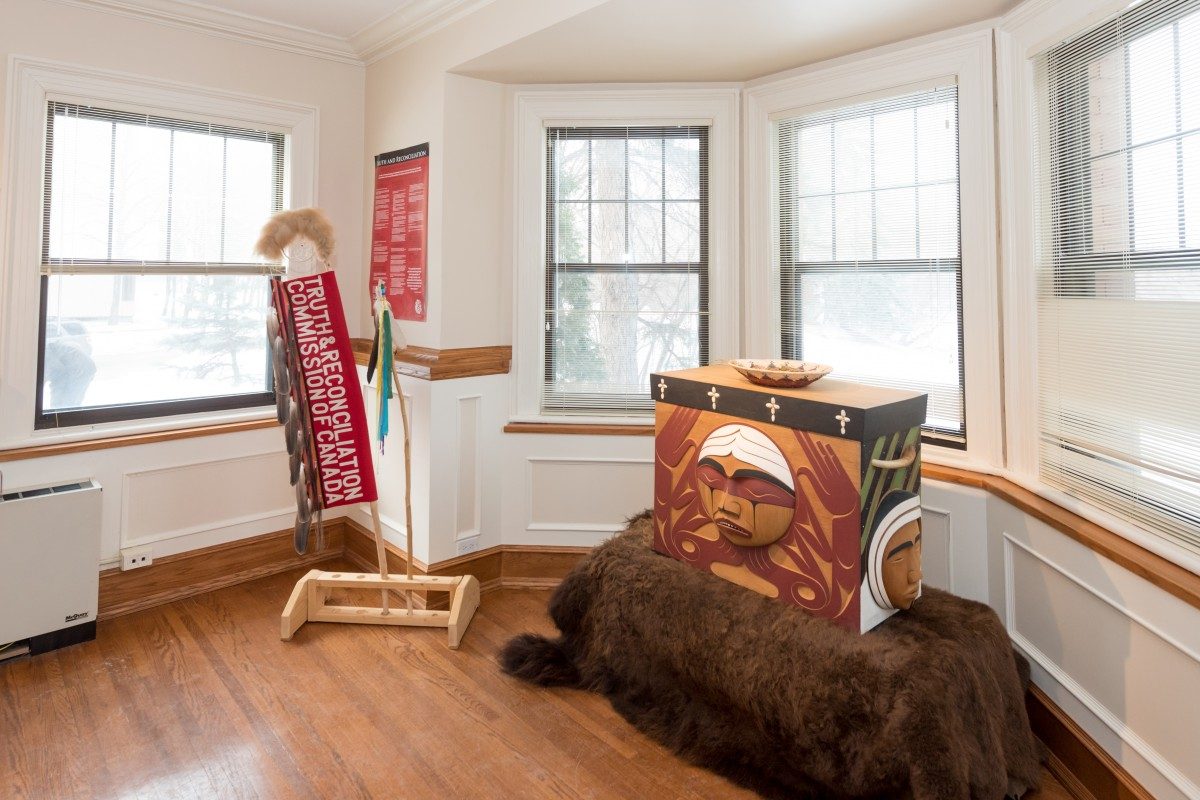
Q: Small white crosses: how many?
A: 4